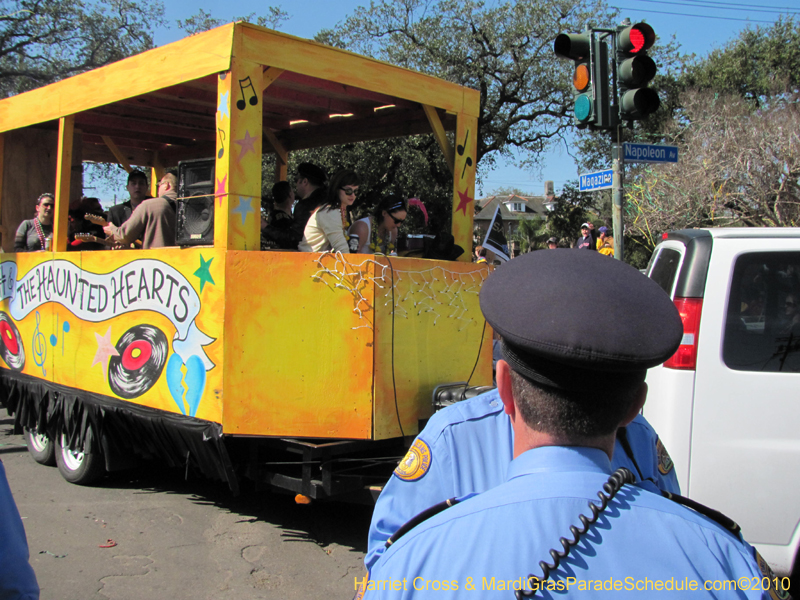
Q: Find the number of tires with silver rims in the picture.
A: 2